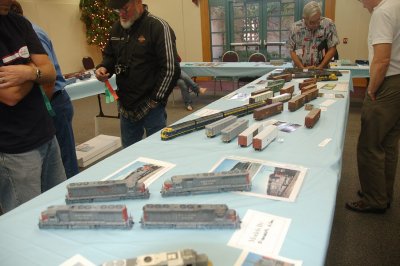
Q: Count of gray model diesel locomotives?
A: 4